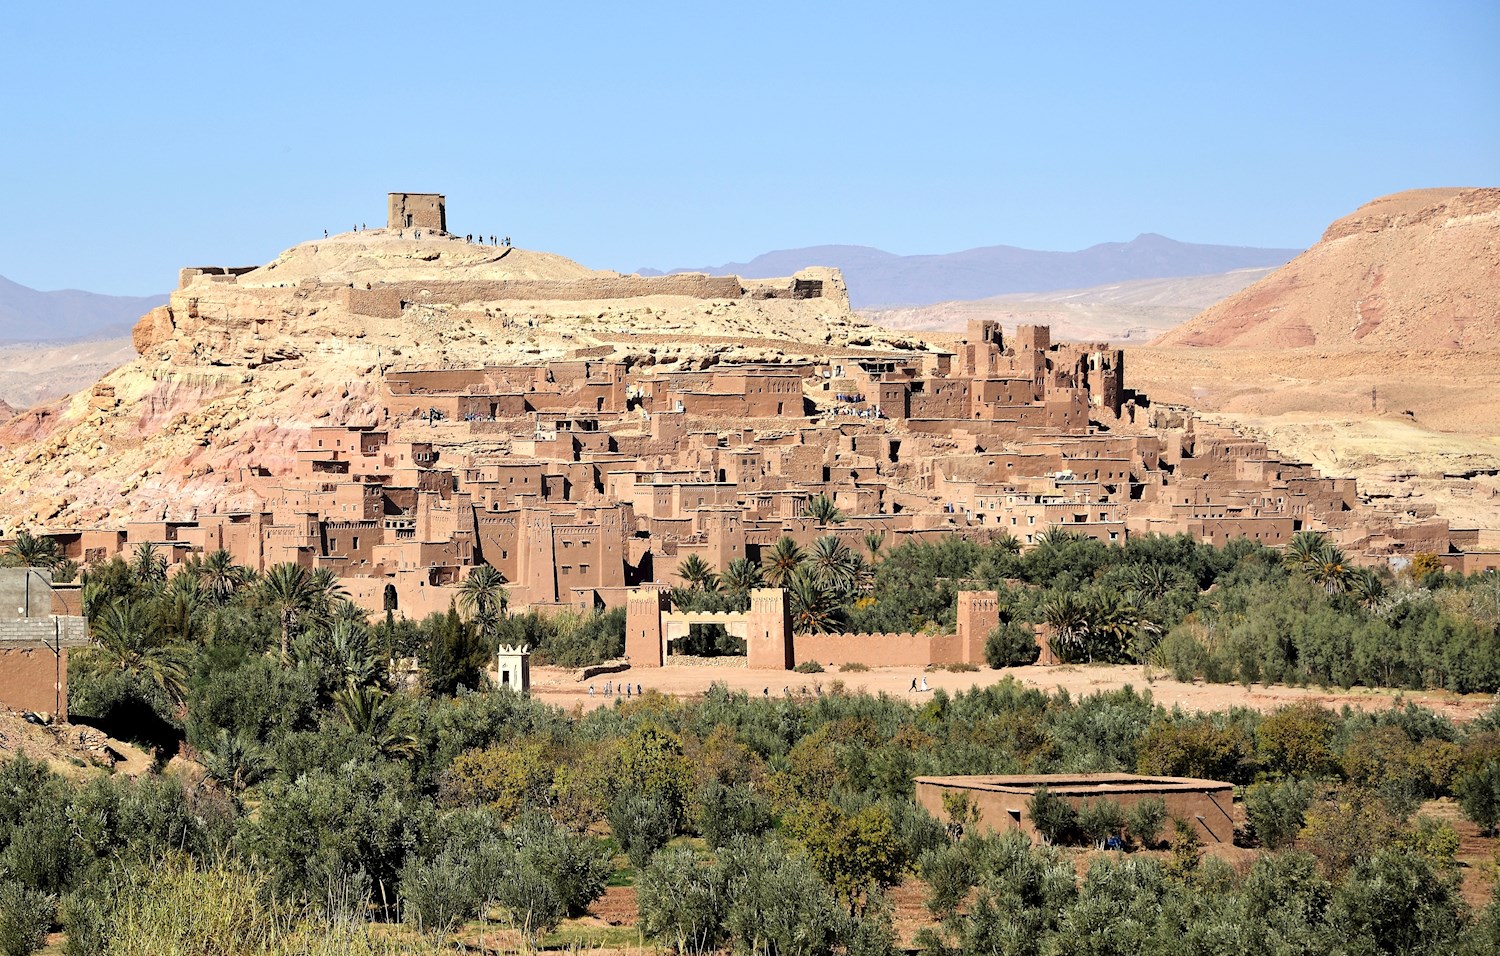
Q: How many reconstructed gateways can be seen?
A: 1